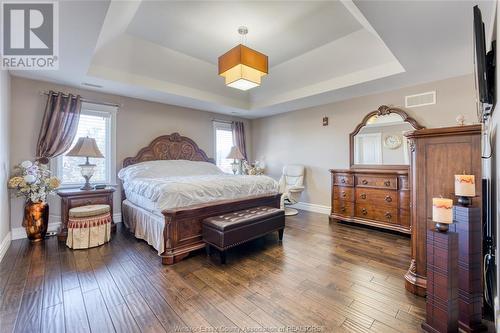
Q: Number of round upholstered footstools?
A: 1